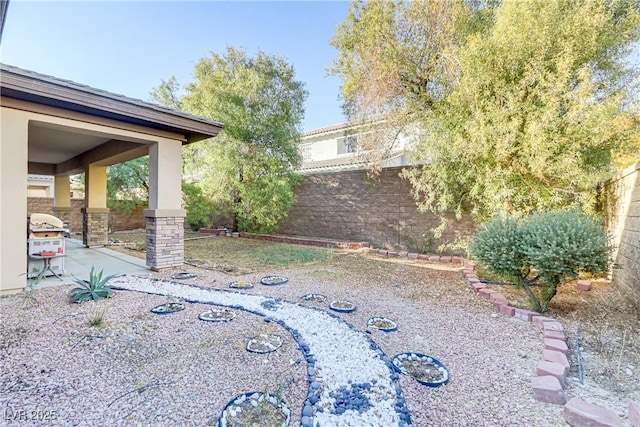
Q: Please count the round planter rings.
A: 11